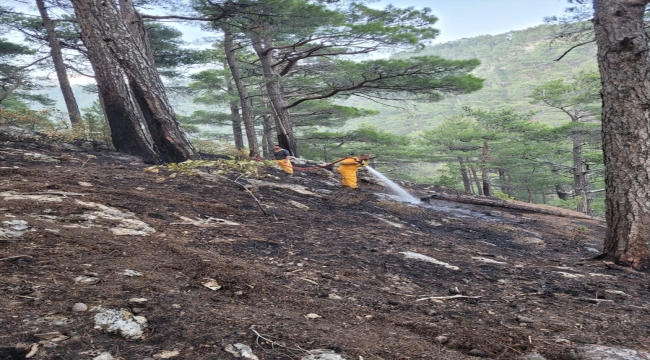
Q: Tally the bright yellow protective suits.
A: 2